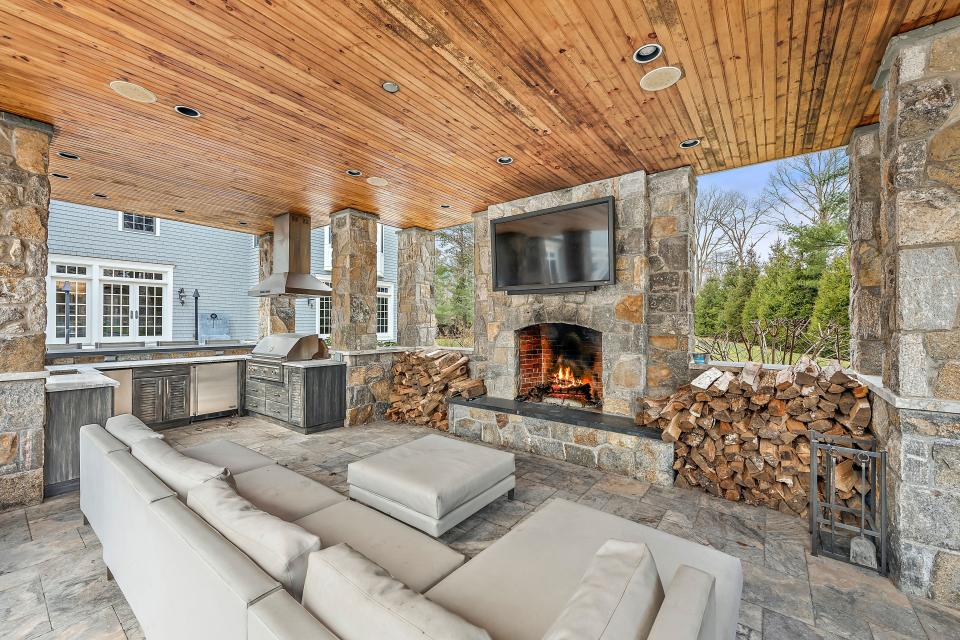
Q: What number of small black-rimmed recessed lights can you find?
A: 11